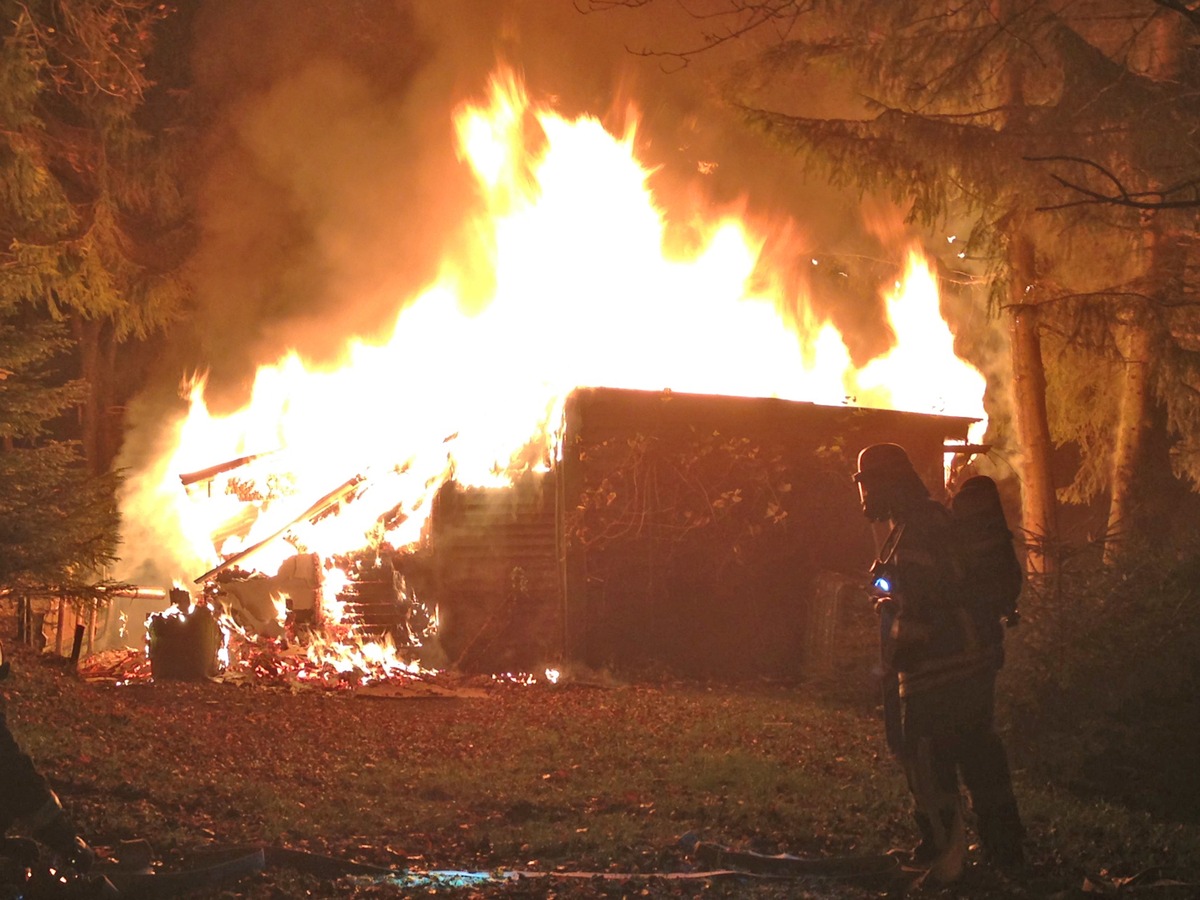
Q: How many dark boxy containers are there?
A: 1